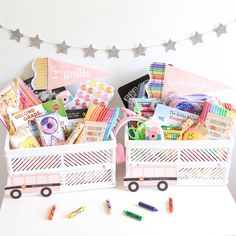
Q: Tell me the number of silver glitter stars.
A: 9